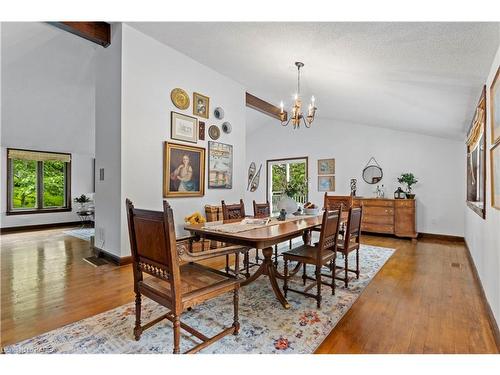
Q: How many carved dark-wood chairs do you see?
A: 6